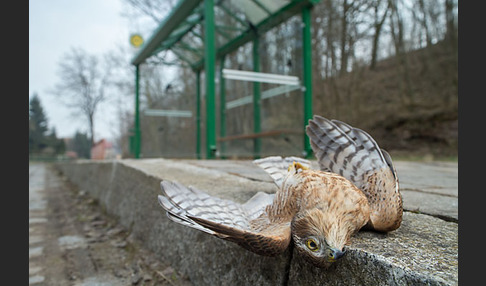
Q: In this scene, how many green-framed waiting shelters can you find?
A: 1